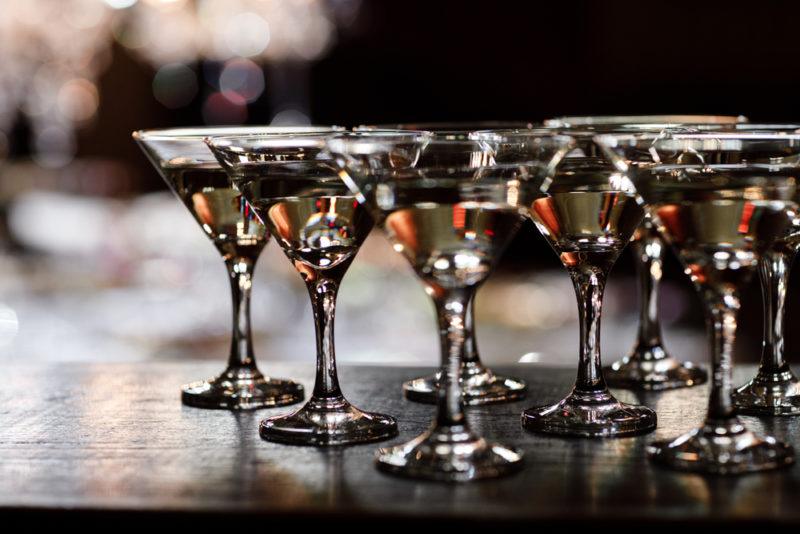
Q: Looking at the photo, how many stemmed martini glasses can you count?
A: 8